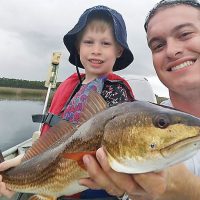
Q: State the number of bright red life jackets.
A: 1